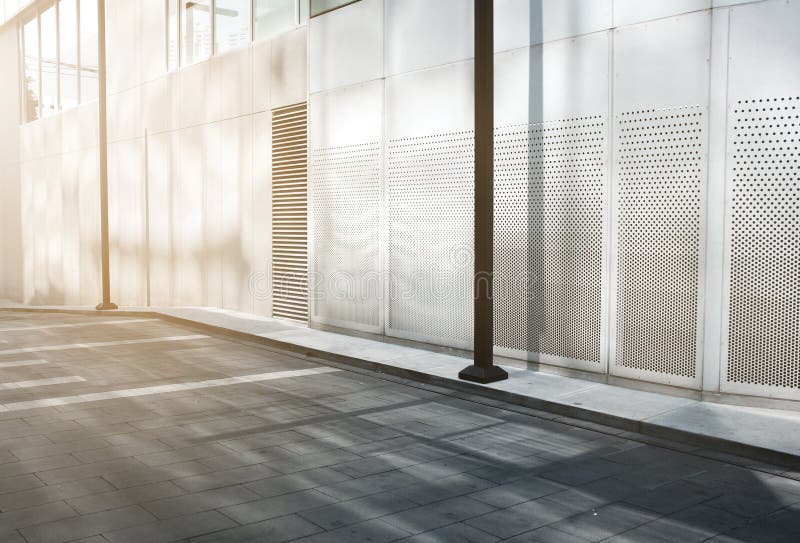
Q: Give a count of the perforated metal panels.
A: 5